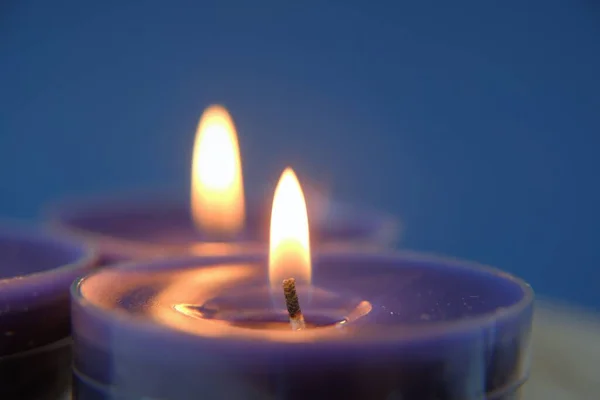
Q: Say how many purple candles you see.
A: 3